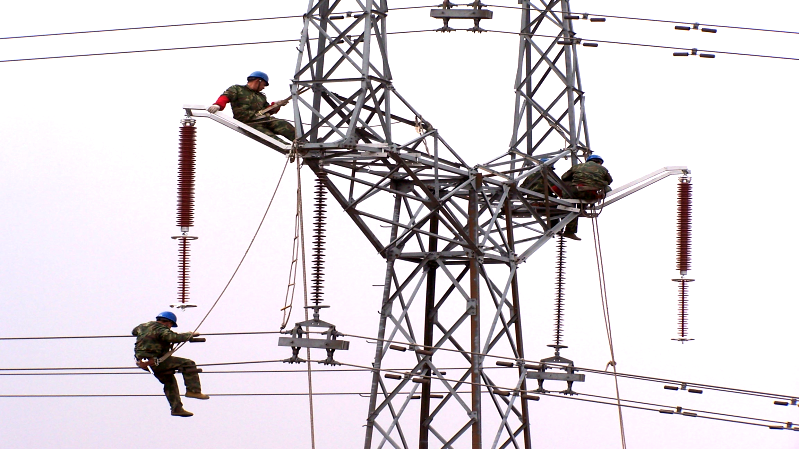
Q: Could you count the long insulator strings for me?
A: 4